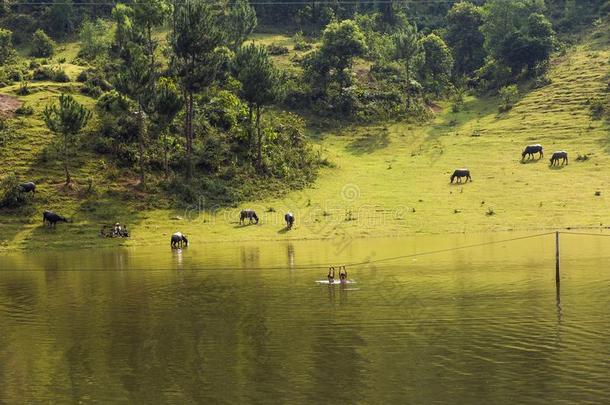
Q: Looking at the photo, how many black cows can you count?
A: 8